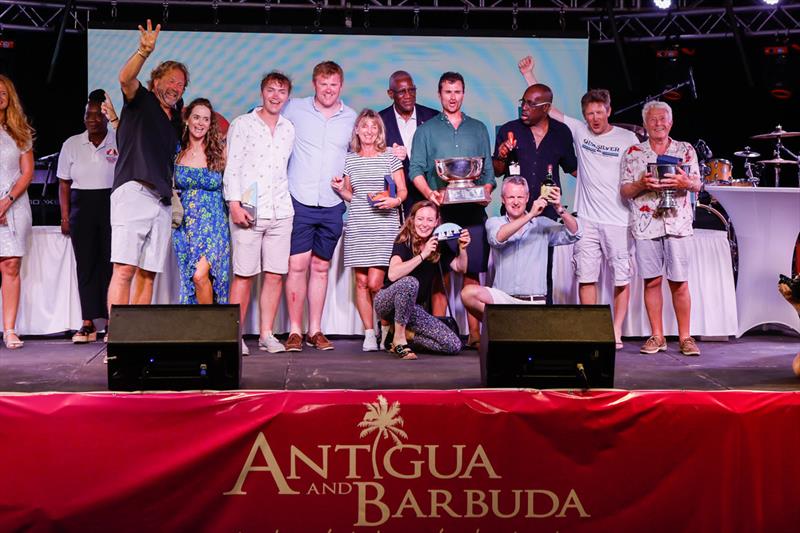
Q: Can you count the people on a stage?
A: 14